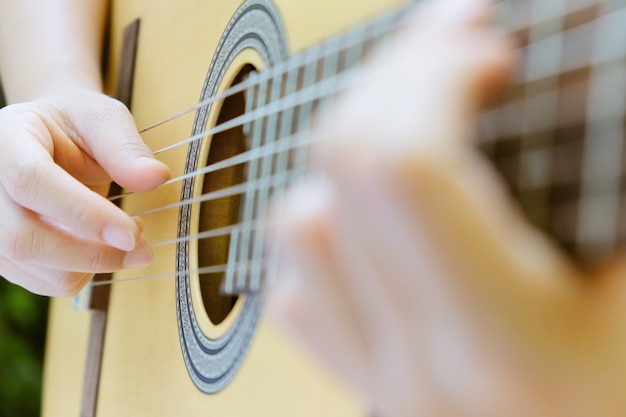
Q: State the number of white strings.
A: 6